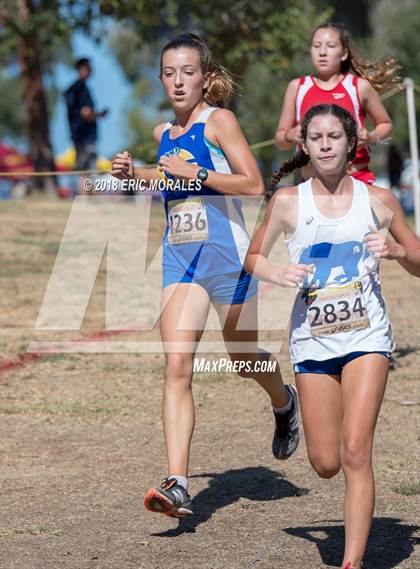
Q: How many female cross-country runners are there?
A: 3